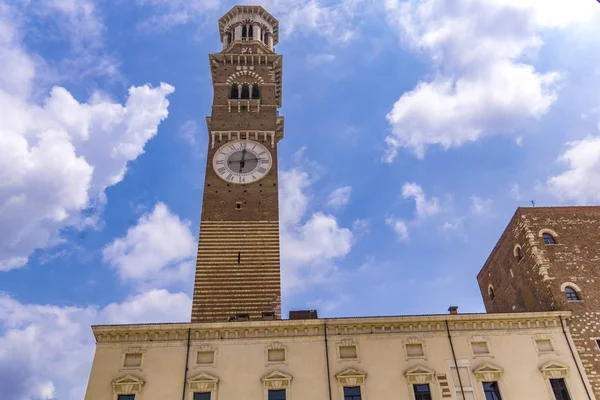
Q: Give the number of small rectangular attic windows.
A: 7